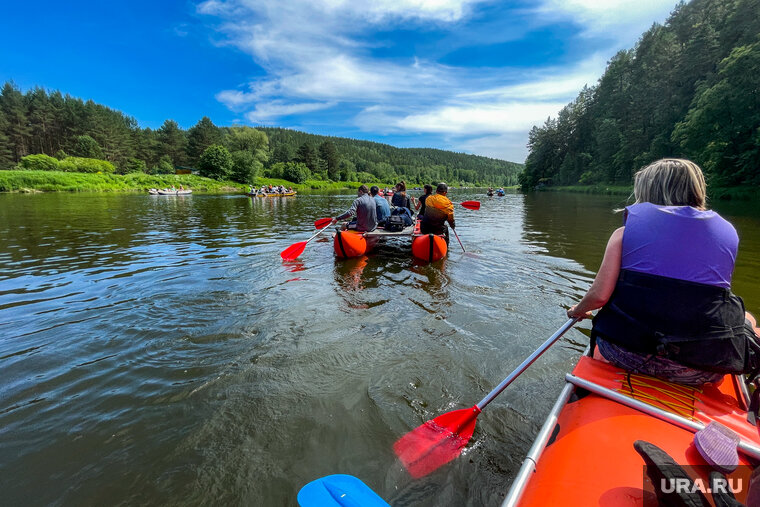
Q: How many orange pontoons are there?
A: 3